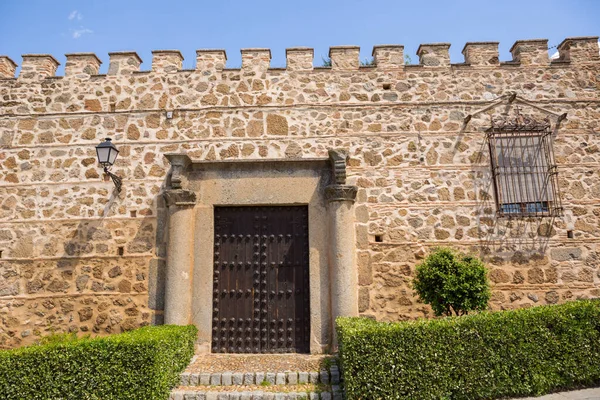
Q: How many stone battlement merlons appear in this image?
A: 14